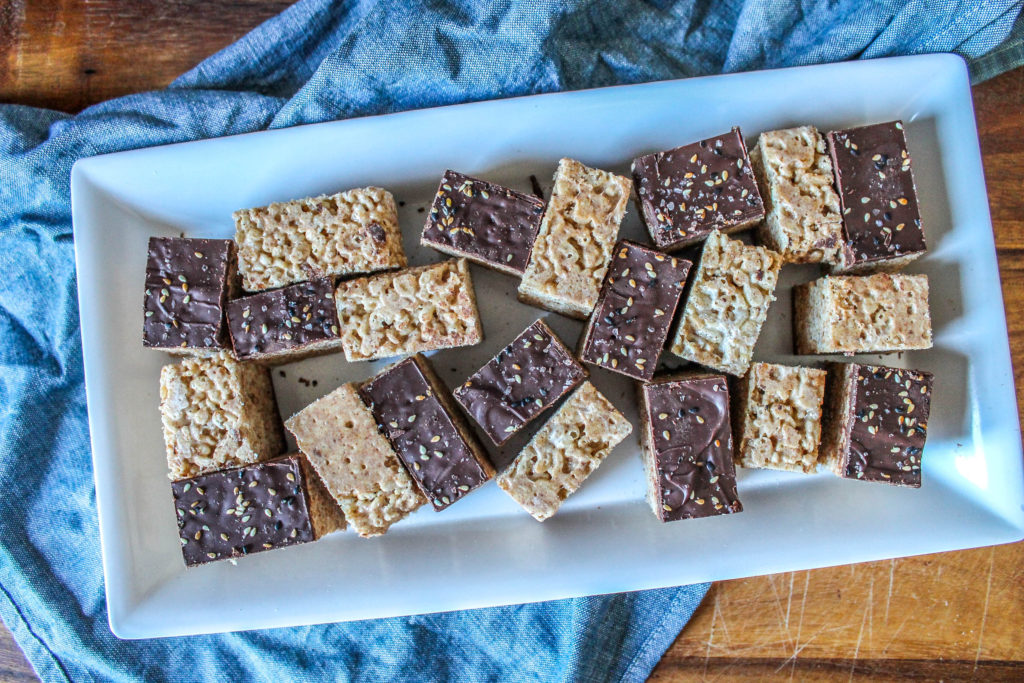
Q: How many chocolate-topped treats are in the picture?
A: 11